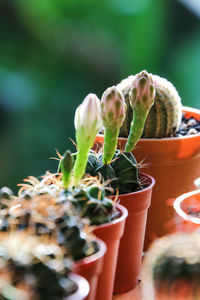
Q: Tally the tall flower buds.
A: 3